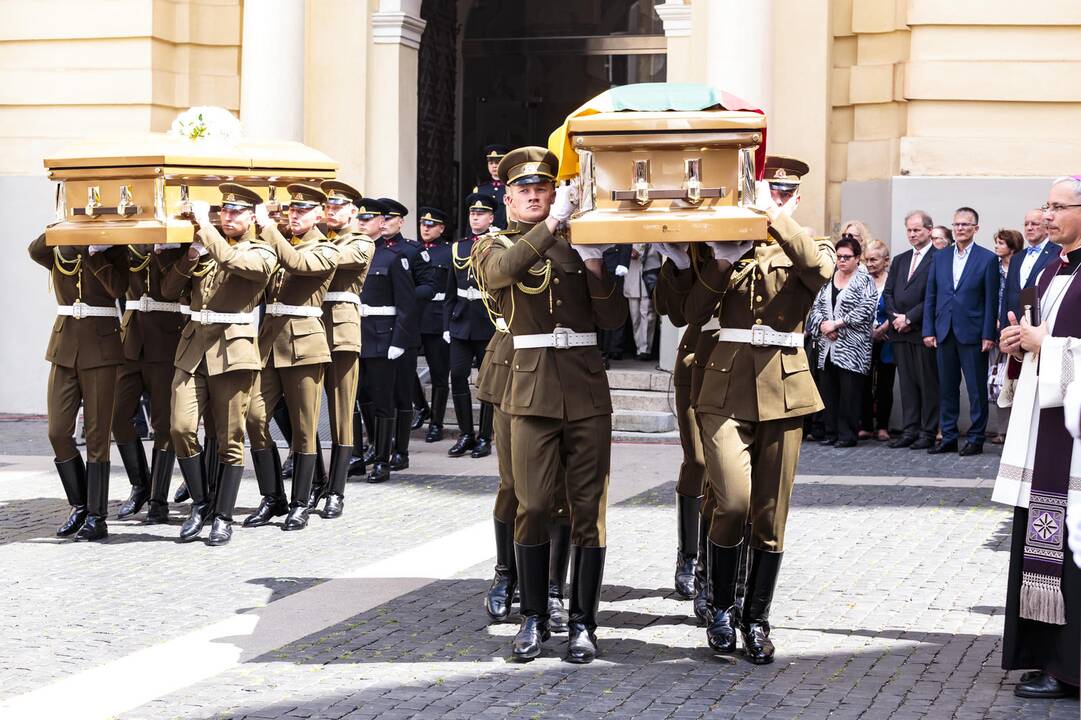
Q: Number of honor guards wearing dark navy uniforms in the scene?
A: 5